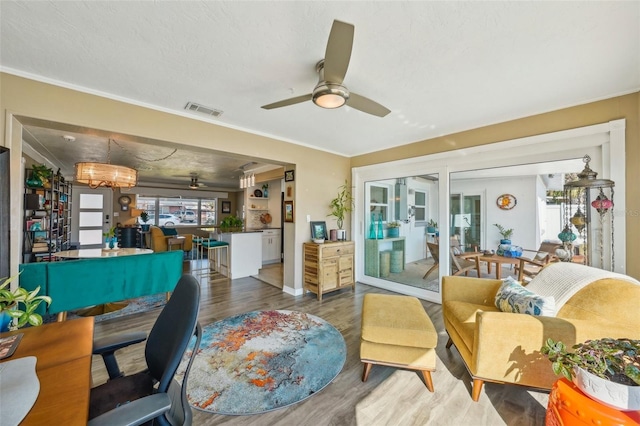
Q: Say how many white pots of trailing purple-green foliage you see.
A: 1